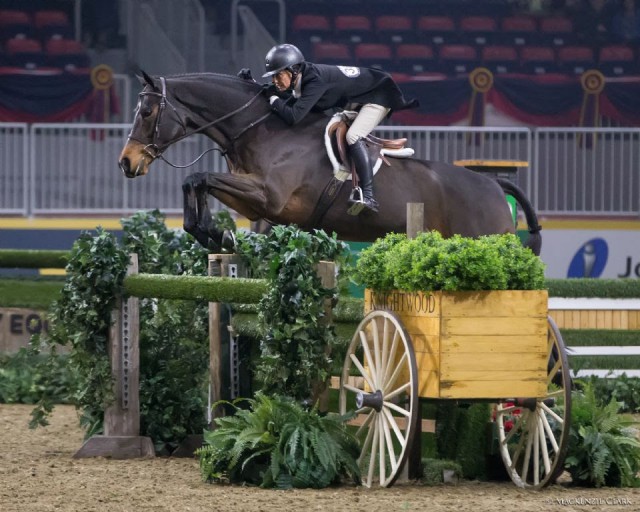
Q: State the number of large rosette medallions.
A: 3